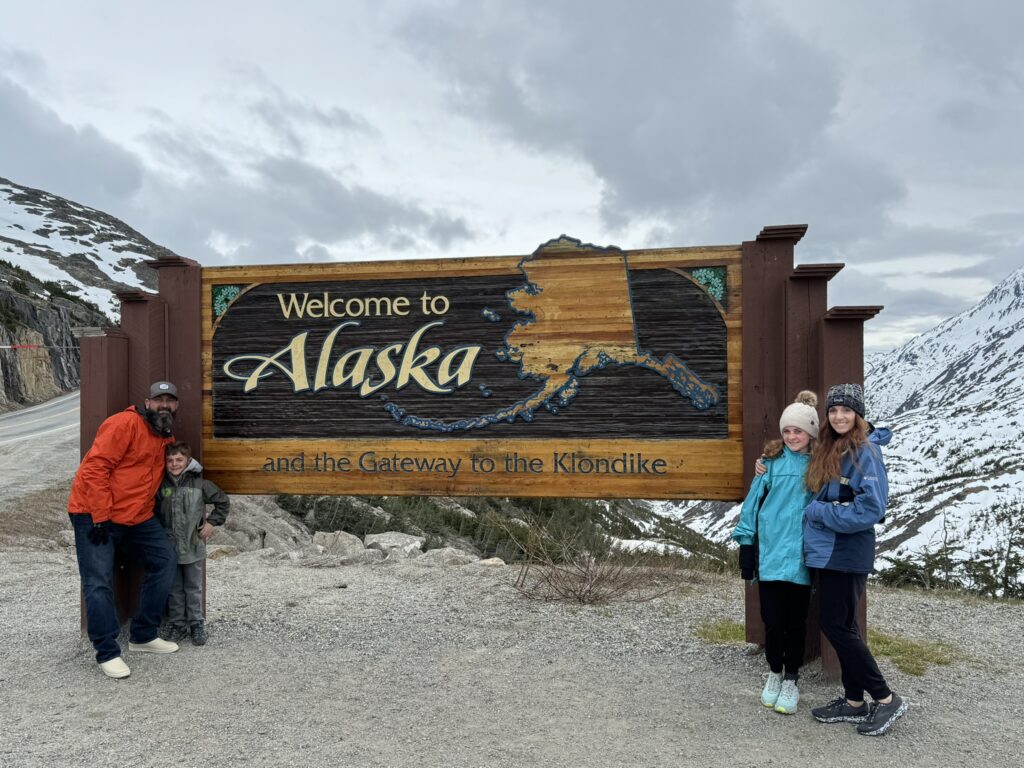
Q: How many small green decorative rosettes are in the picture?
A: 2